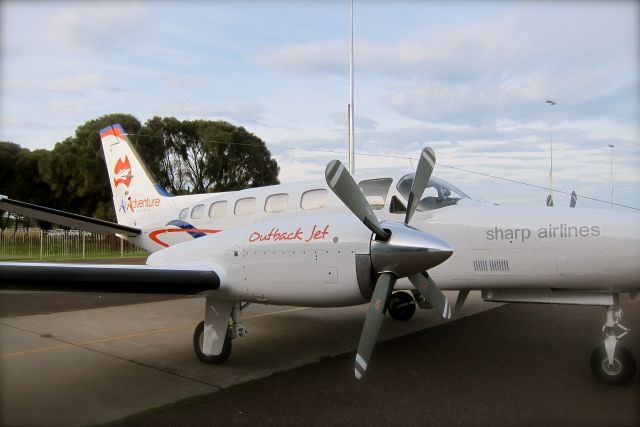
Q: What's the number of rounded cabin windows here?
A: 6